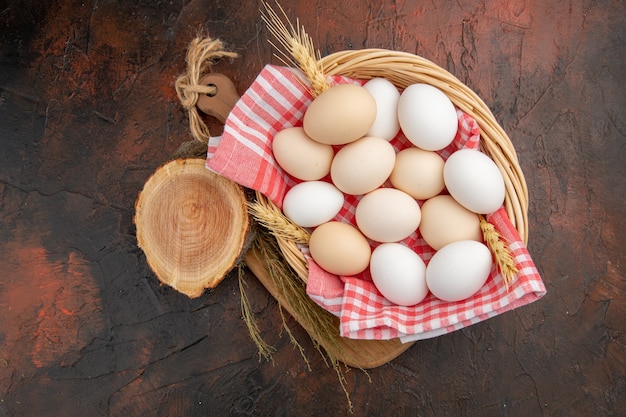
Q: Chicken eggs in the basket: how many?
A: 13